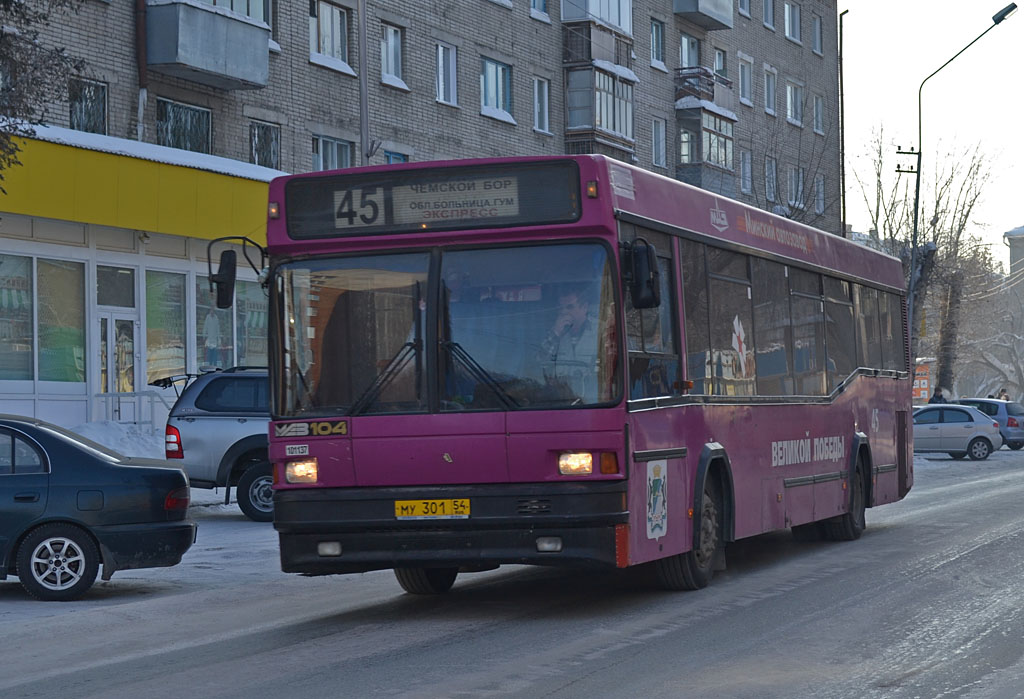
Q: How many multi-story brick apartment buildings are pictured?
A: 1